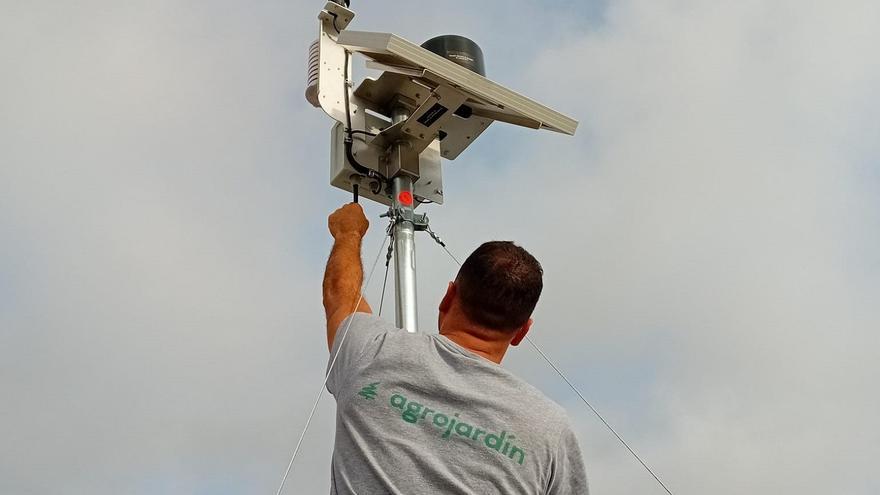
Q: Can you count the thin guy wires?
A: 3